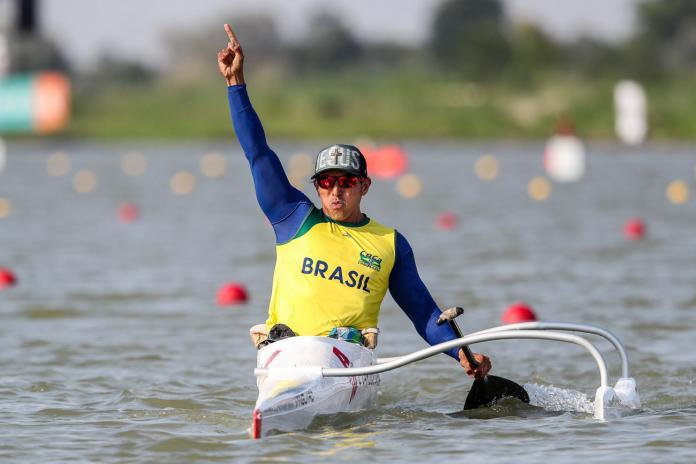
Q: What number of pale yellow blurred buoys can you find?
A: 11